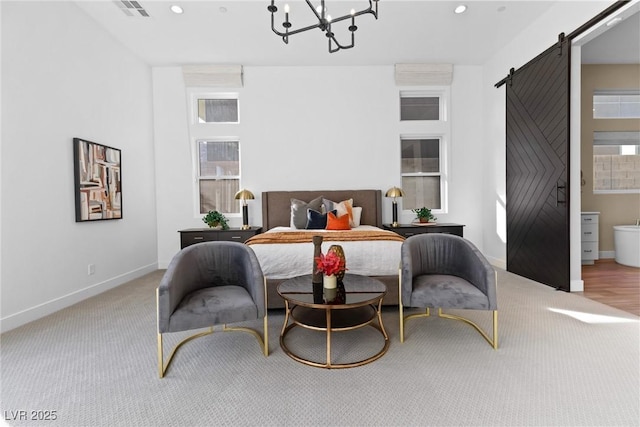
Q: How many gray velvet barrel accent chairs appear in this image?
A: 2